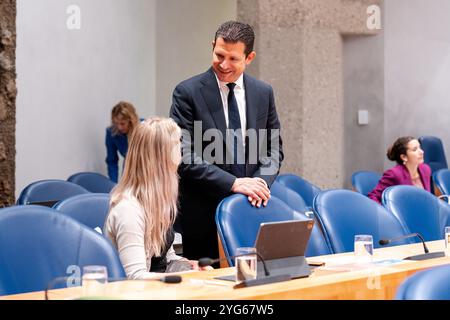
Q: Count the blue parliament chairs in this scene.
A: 13